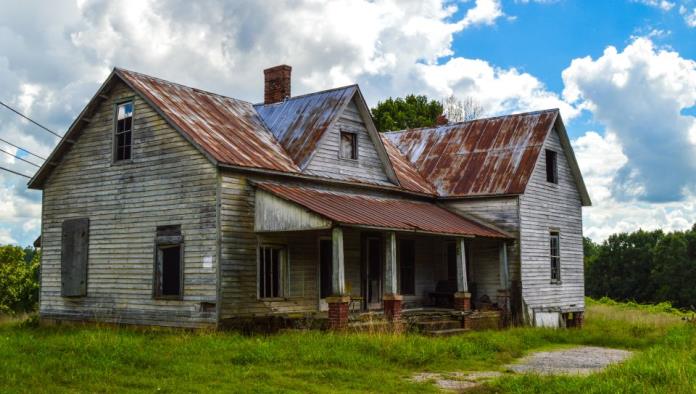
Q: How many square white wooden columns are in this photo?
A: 4